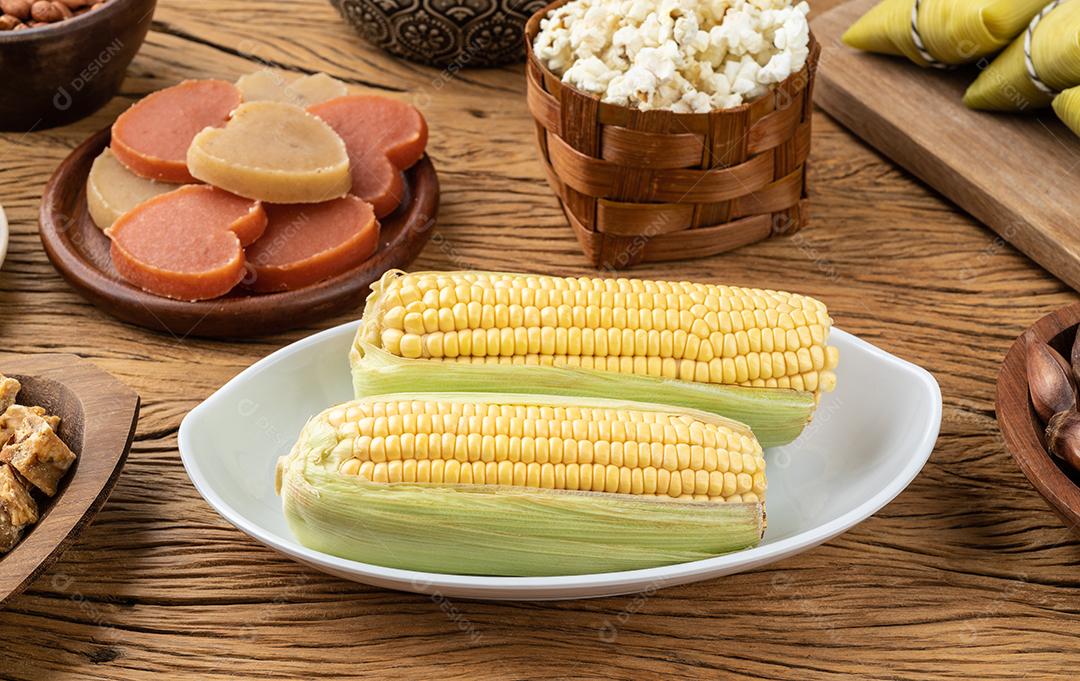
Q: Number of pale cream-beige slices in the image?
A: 3